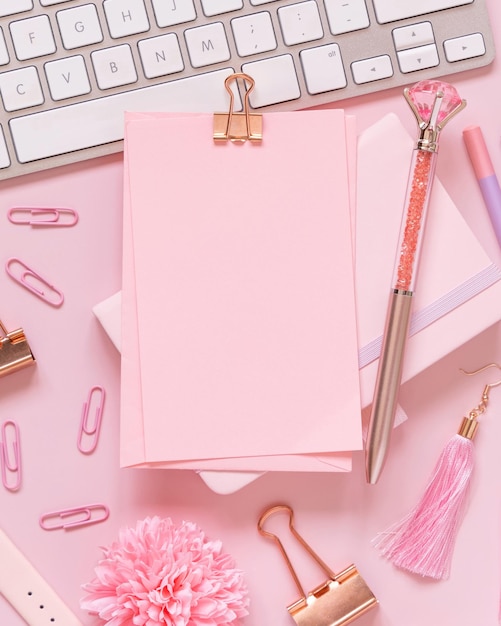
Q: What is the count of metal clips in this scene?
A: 3